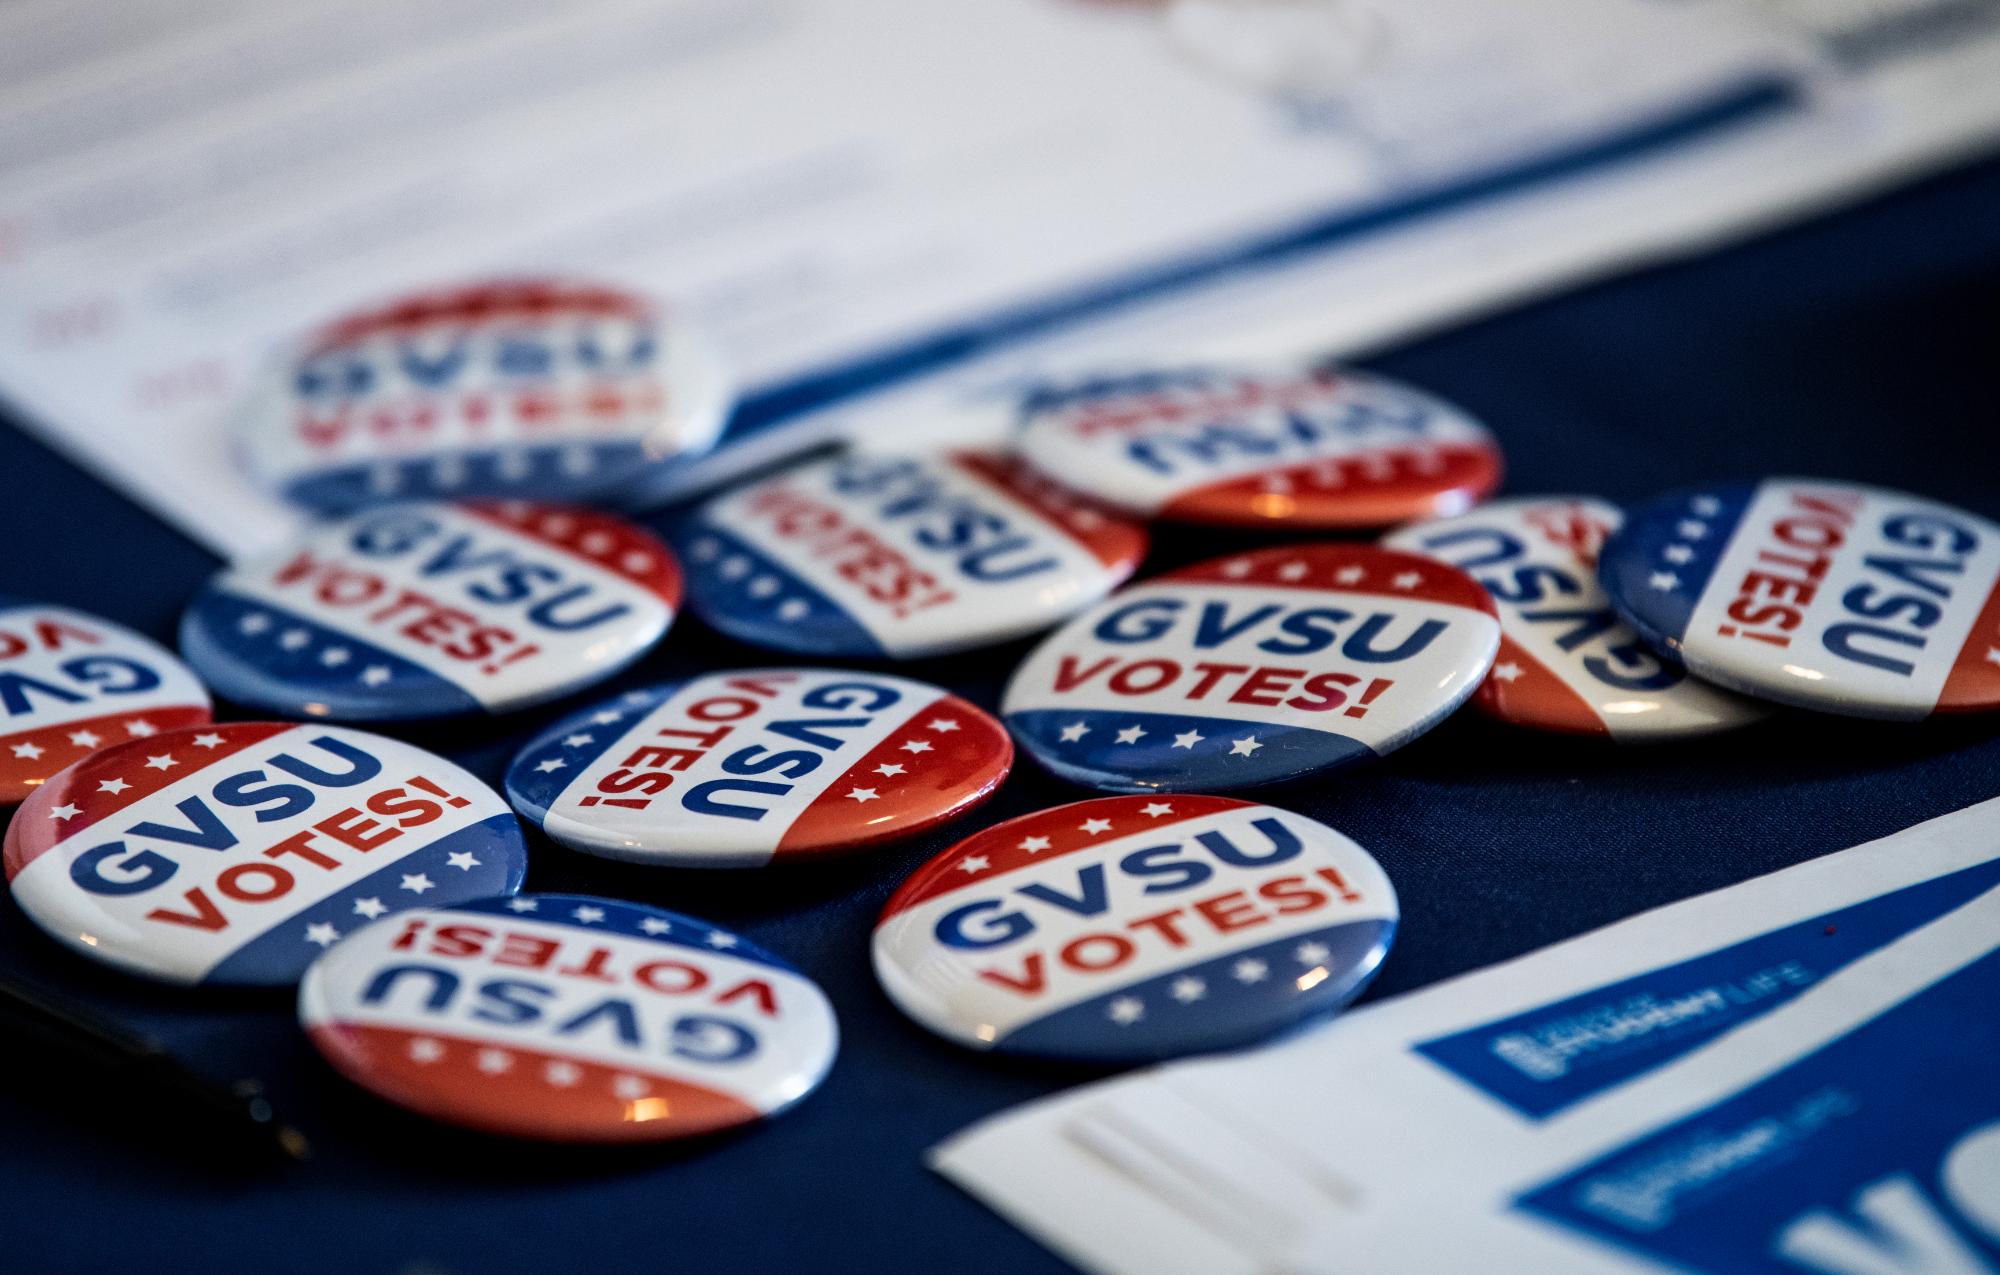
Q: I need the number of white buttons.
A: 12